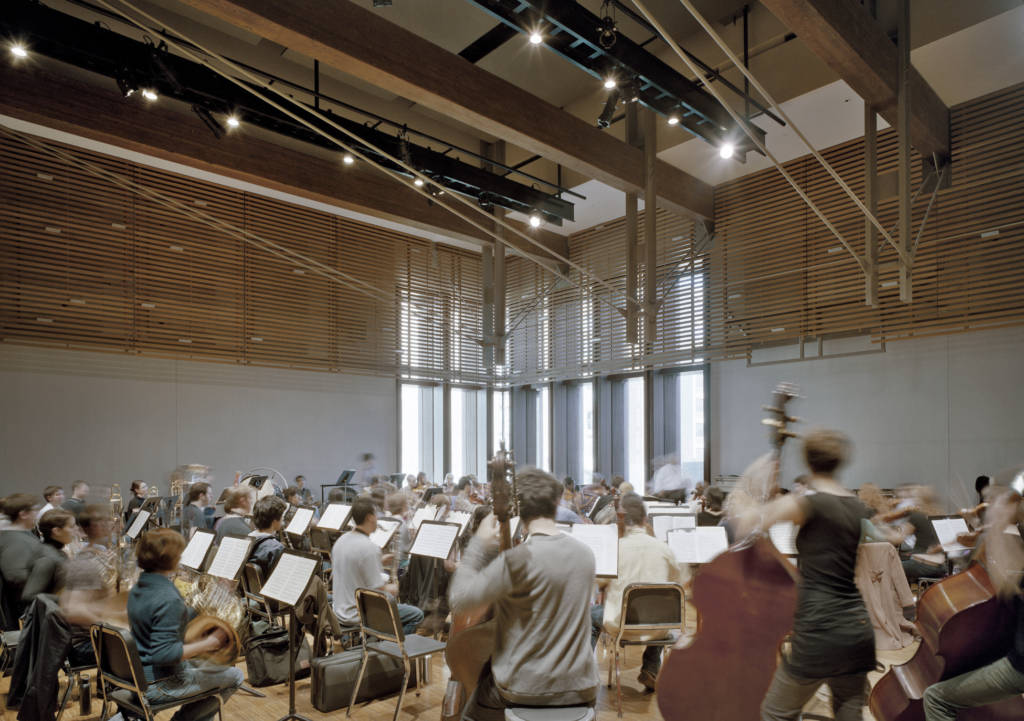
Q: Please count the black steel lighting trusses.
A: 2